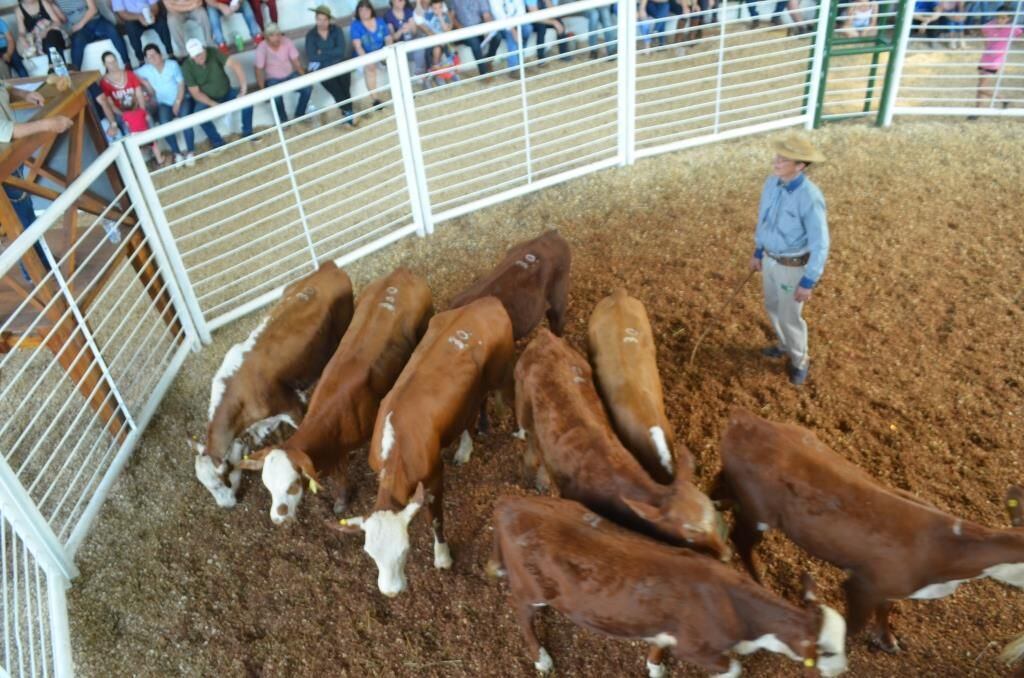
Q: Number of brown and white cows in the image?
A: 8